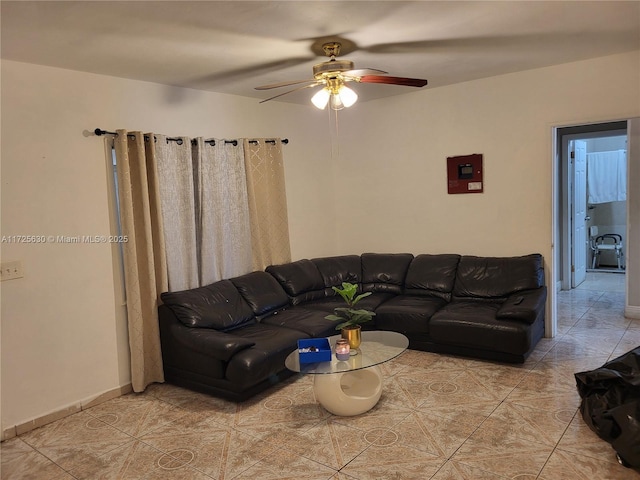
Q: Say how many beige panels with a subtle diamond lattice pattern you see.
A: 2